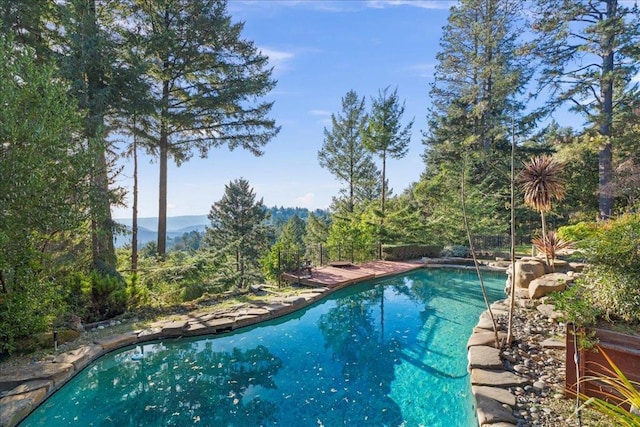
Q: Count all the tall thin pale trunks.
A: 2